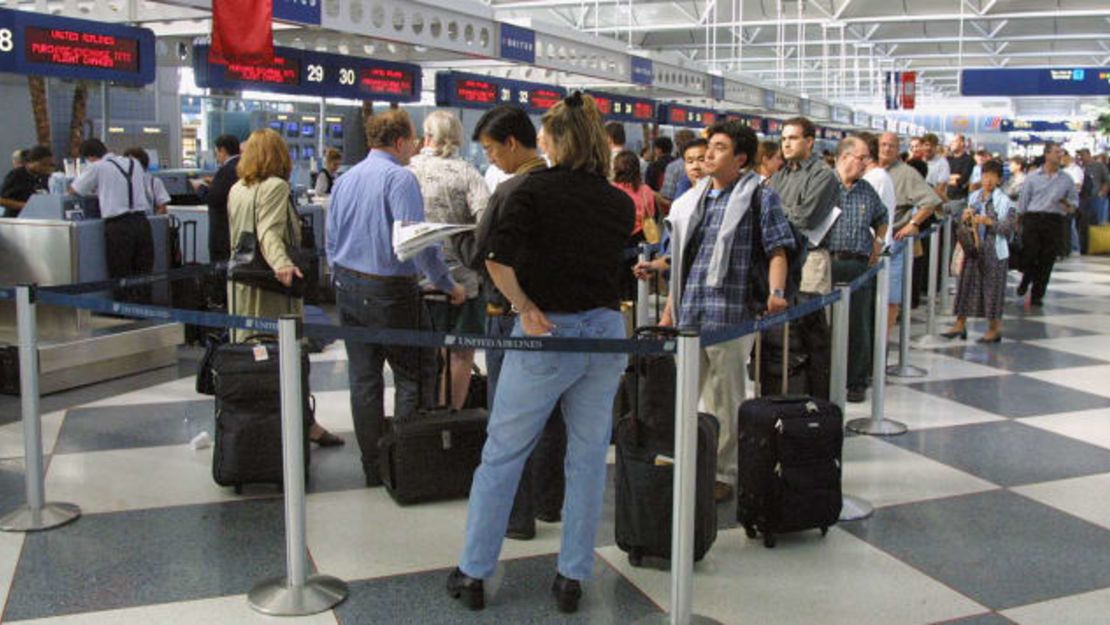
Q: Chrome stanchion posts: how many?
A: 9